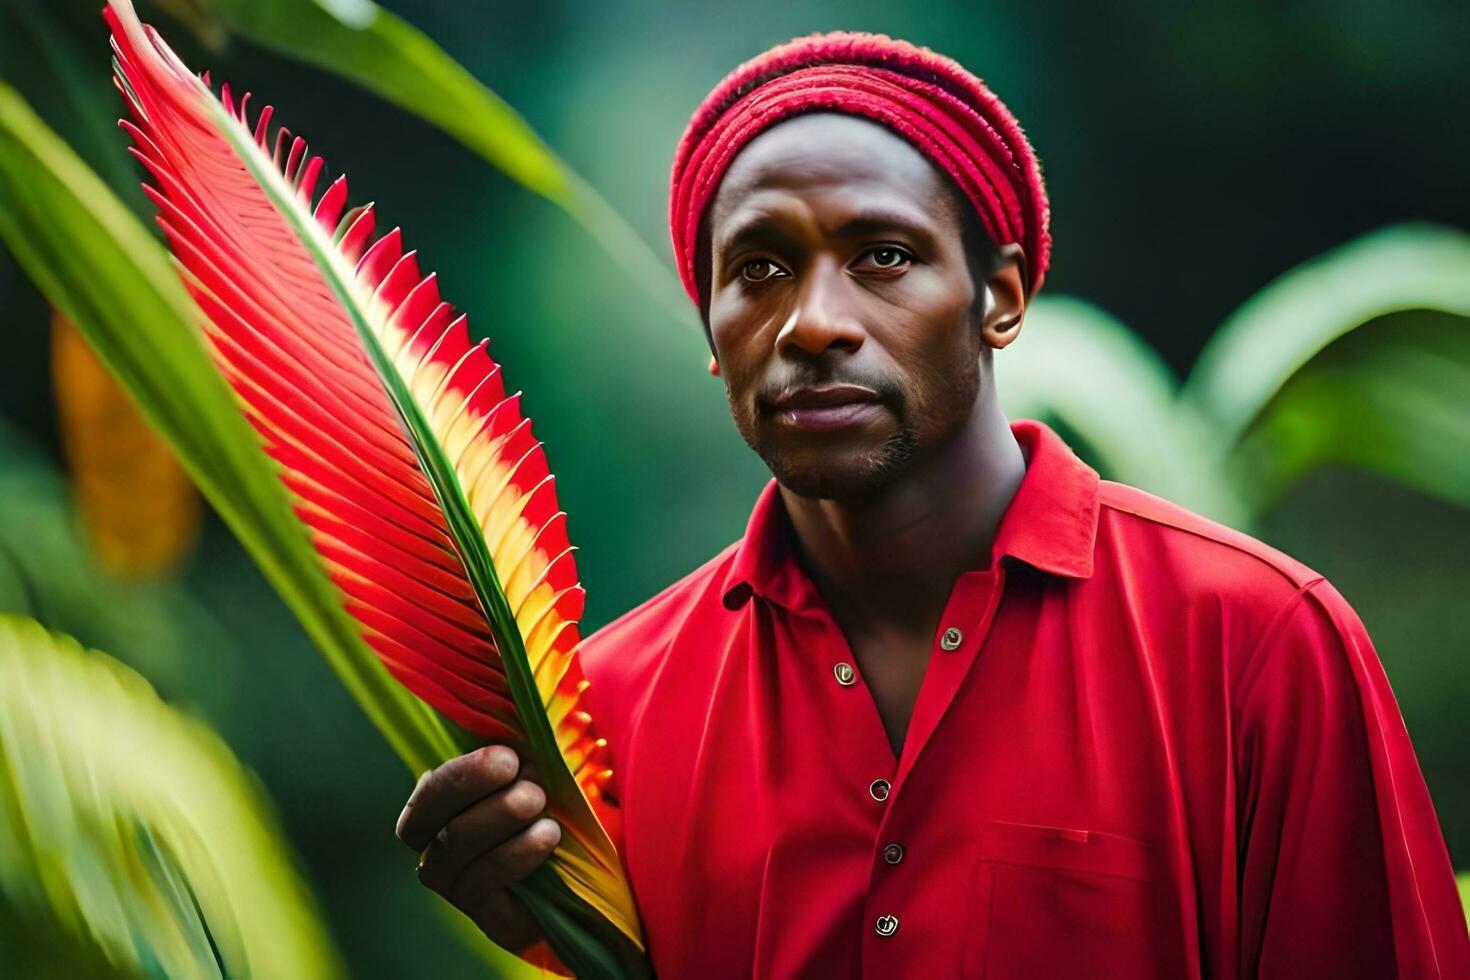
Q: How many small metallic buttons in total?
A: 5